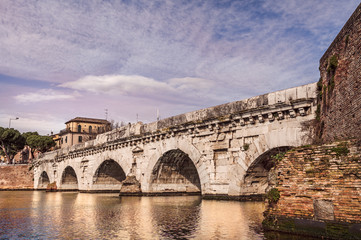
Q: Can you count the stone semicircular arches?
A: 5